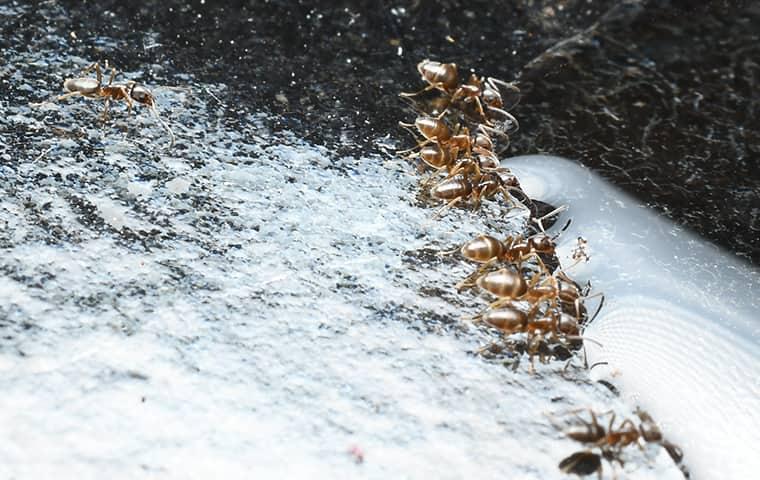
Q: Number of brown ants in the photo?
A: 9